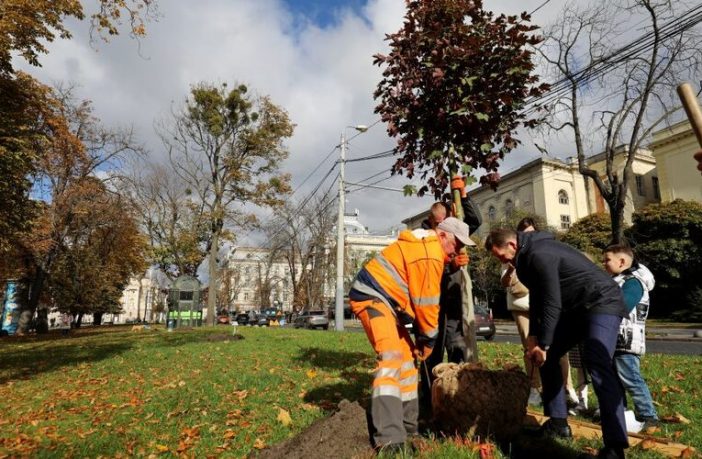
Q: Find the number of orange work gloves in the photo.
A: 3